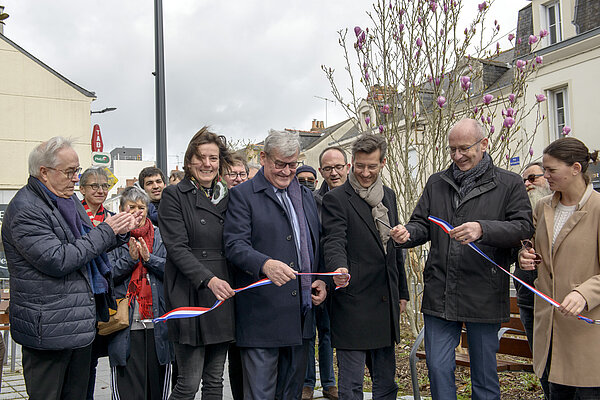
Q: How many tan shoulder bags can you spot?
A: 1